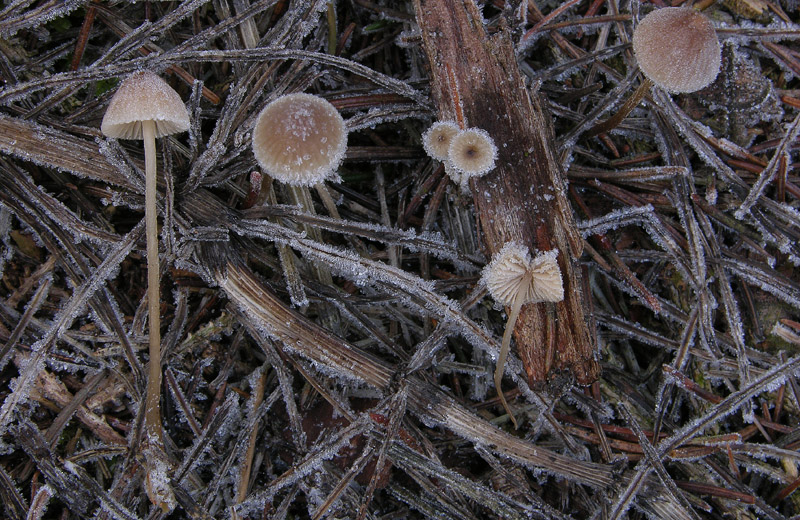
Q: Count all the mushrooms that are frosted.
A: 6